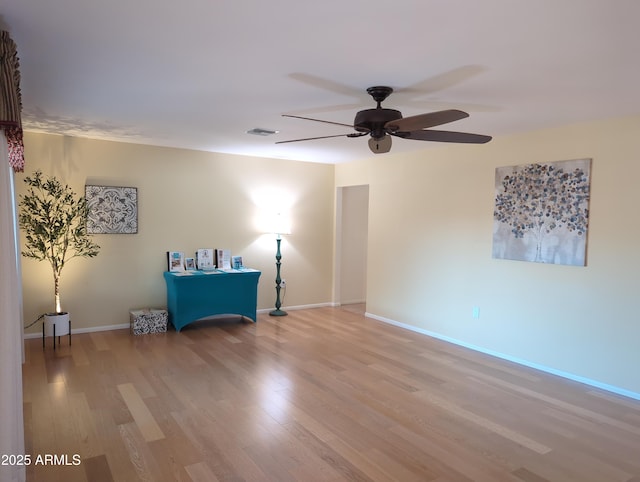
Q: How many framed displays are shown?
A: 2